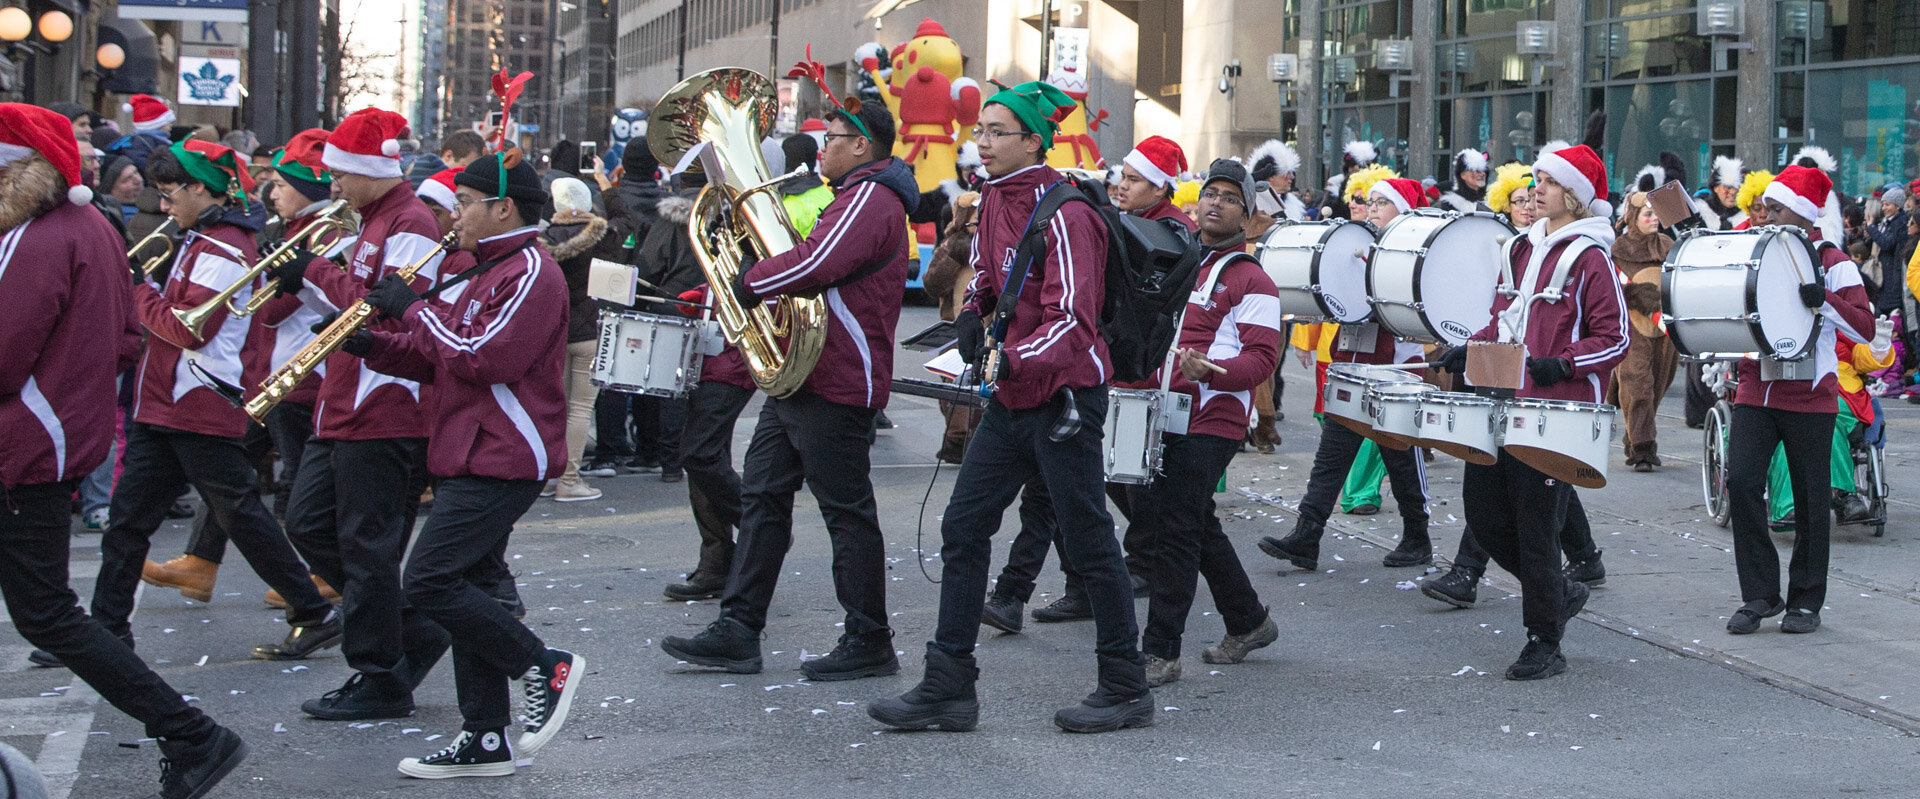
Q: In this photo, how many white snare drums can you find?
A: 2